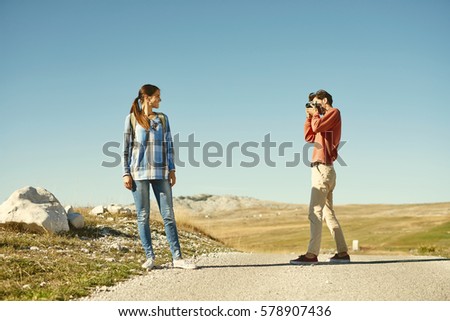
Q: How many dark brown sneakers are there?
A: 2